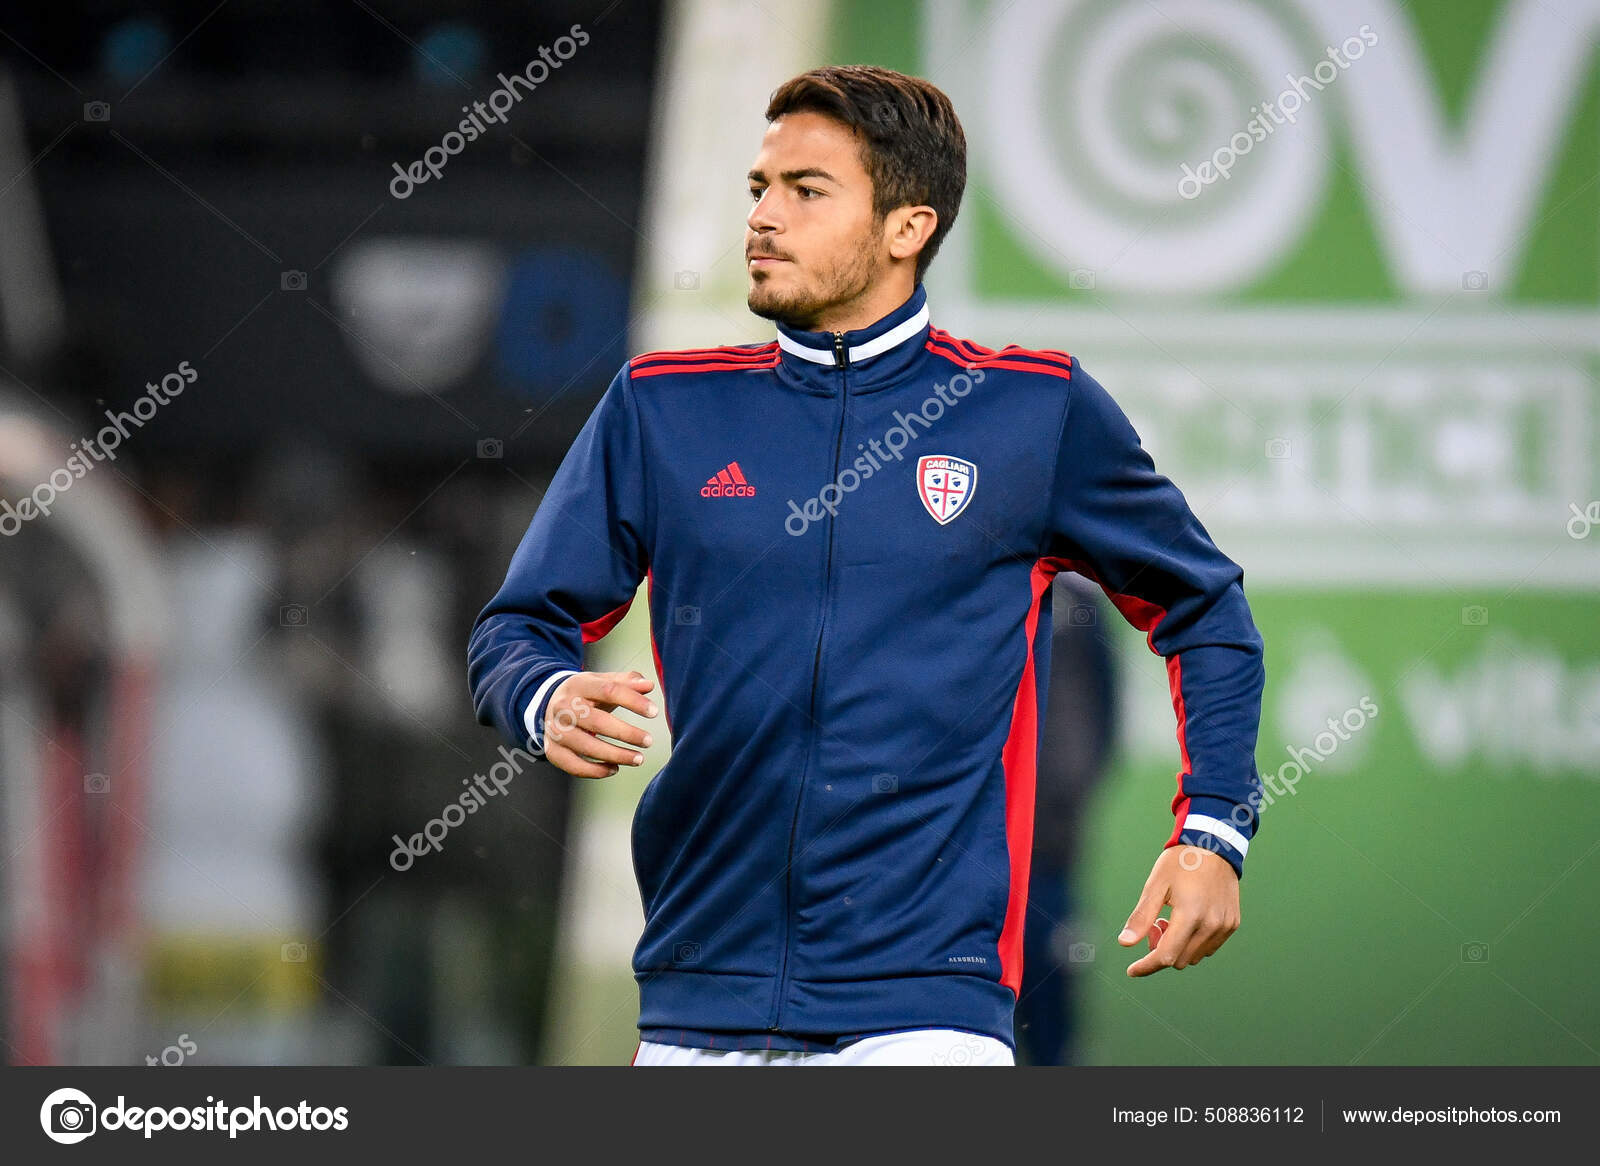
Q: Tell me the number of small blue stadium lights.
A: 2